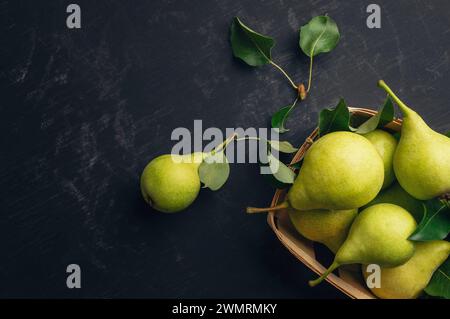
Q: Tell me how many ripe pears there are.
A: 8